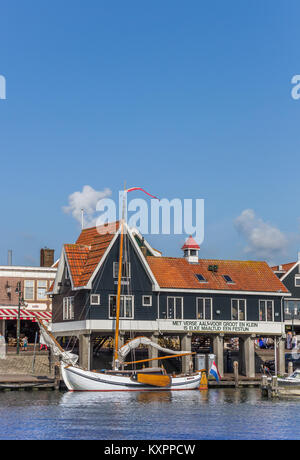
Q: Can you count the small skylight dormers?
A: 2